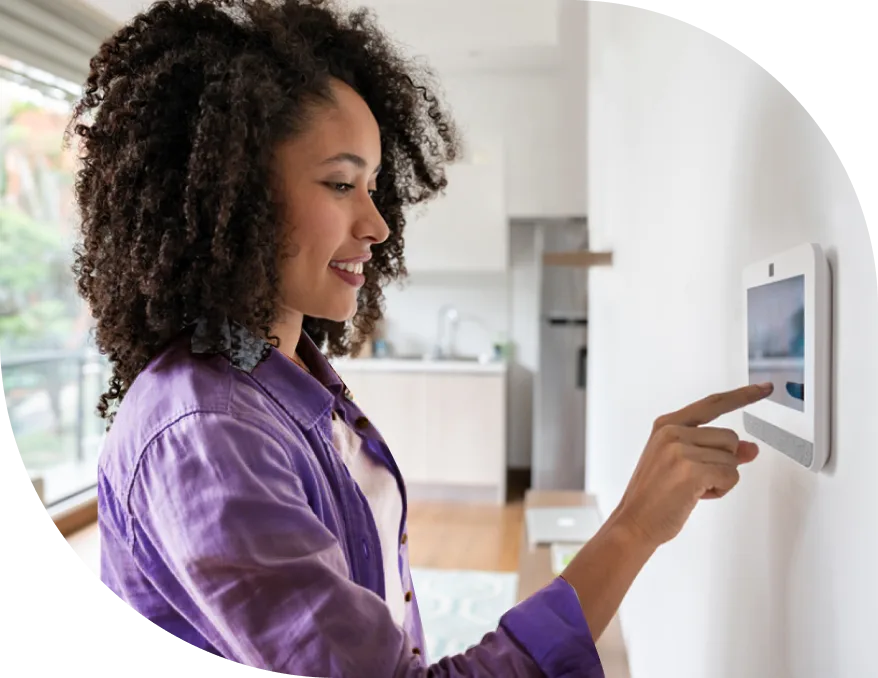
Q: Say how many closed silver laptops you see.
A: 1